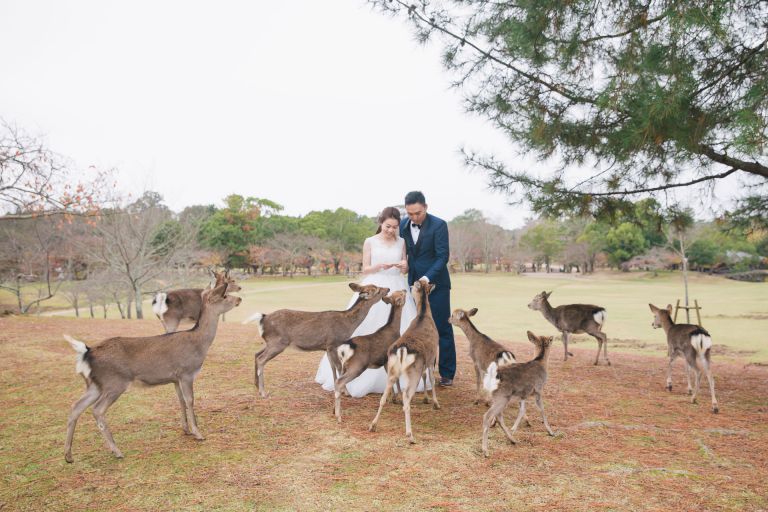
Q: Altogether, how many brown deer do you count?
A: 9